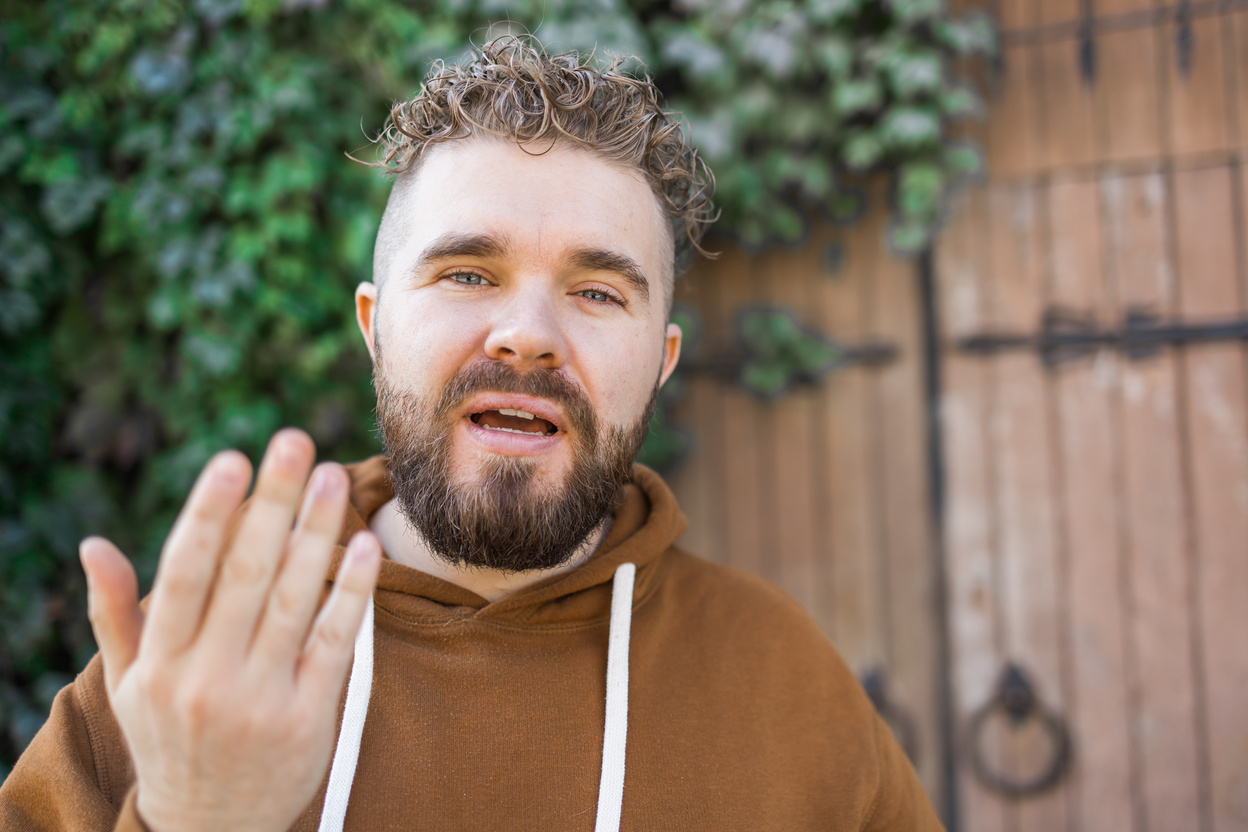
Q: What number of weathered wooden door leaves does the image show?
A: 2